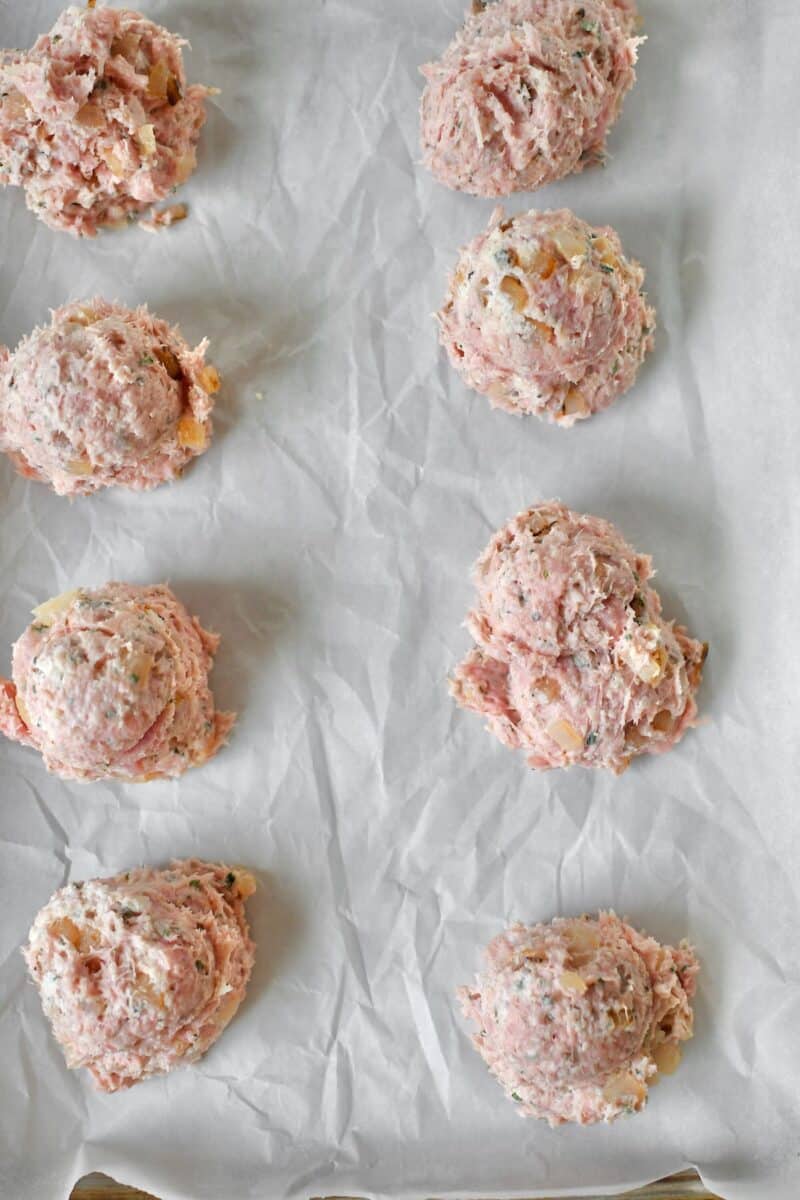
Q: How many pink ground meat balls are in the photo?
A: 8